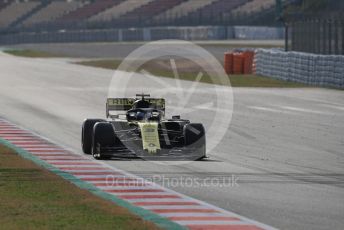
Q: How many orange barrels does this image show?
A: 3